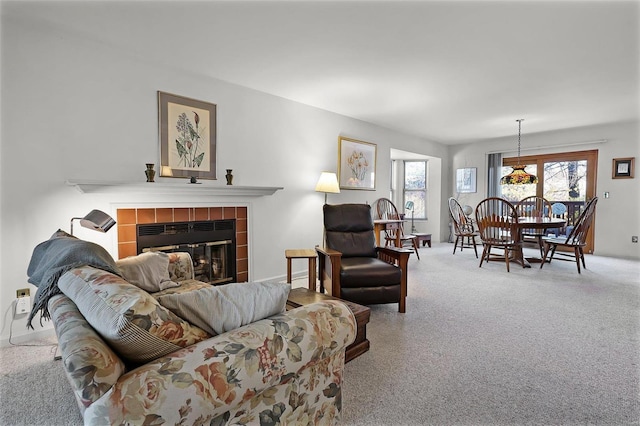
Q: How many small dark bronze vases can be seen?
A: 2